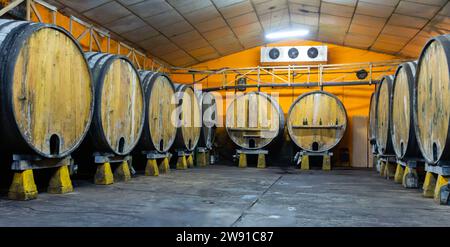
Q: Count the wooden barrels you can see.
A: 11